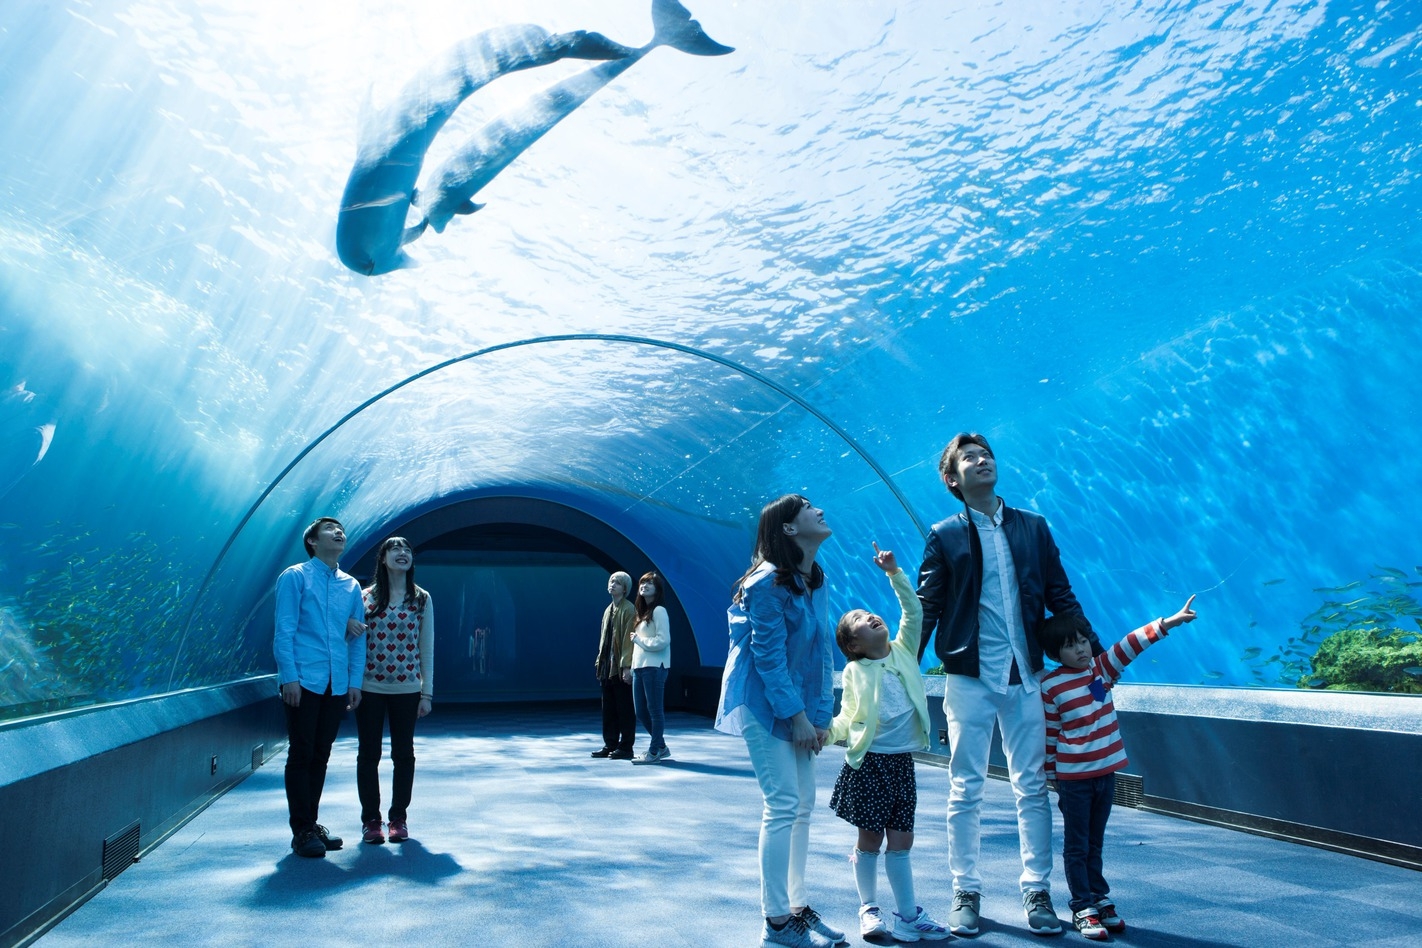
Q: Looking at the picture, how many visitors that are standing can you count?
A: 8